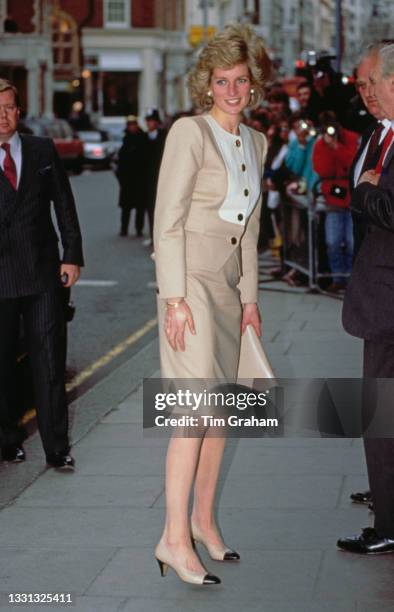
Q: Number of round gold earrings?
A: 2